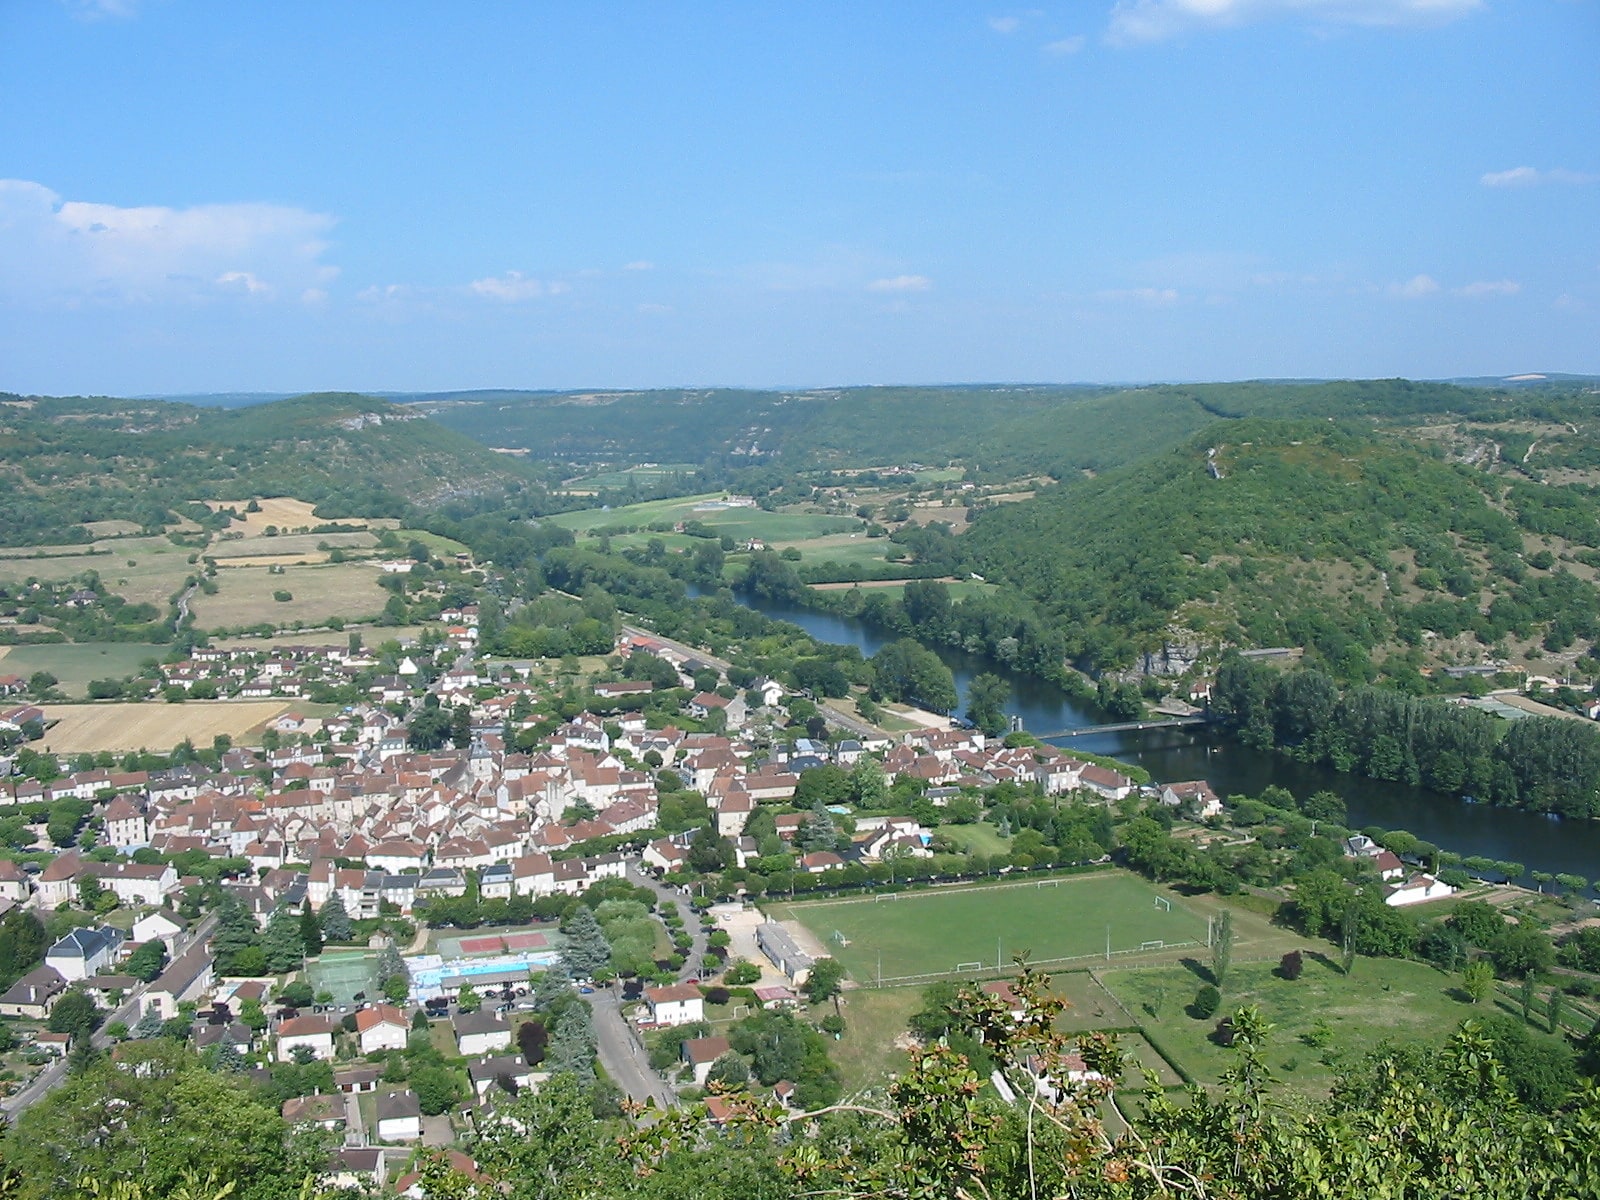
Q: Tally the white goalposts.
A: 6